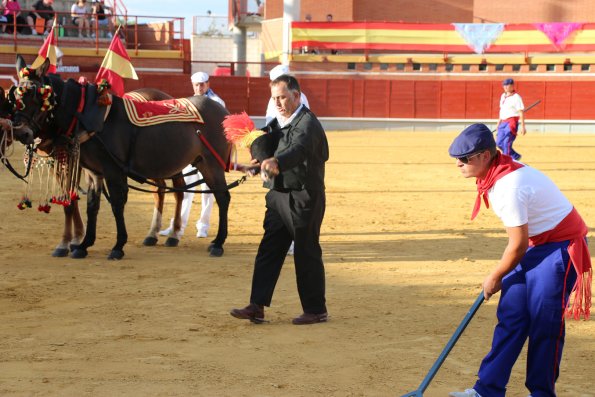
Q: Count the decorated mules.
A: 2